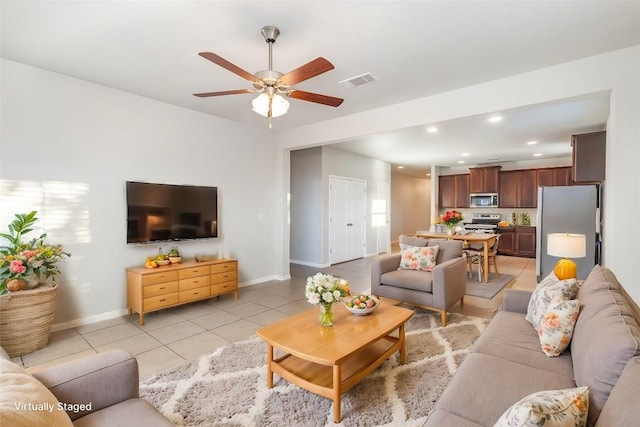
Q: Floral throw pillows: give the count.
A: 4